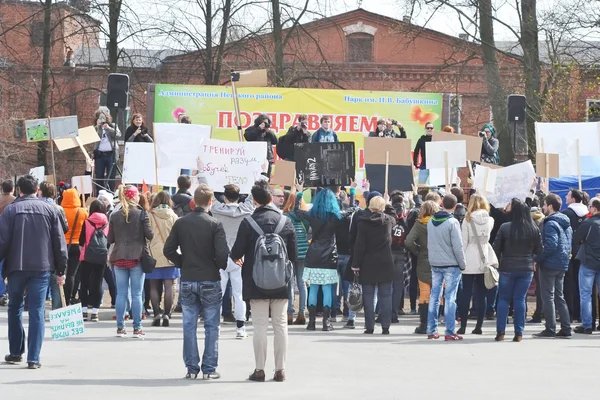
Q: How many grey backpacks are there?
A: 1